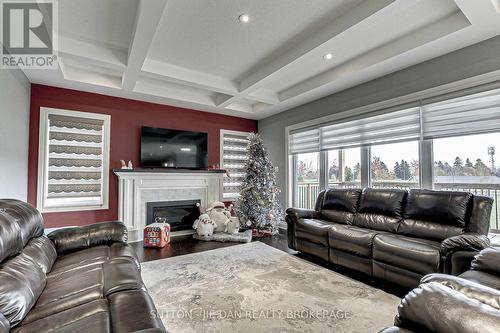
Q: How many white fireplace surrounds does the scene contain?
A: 1